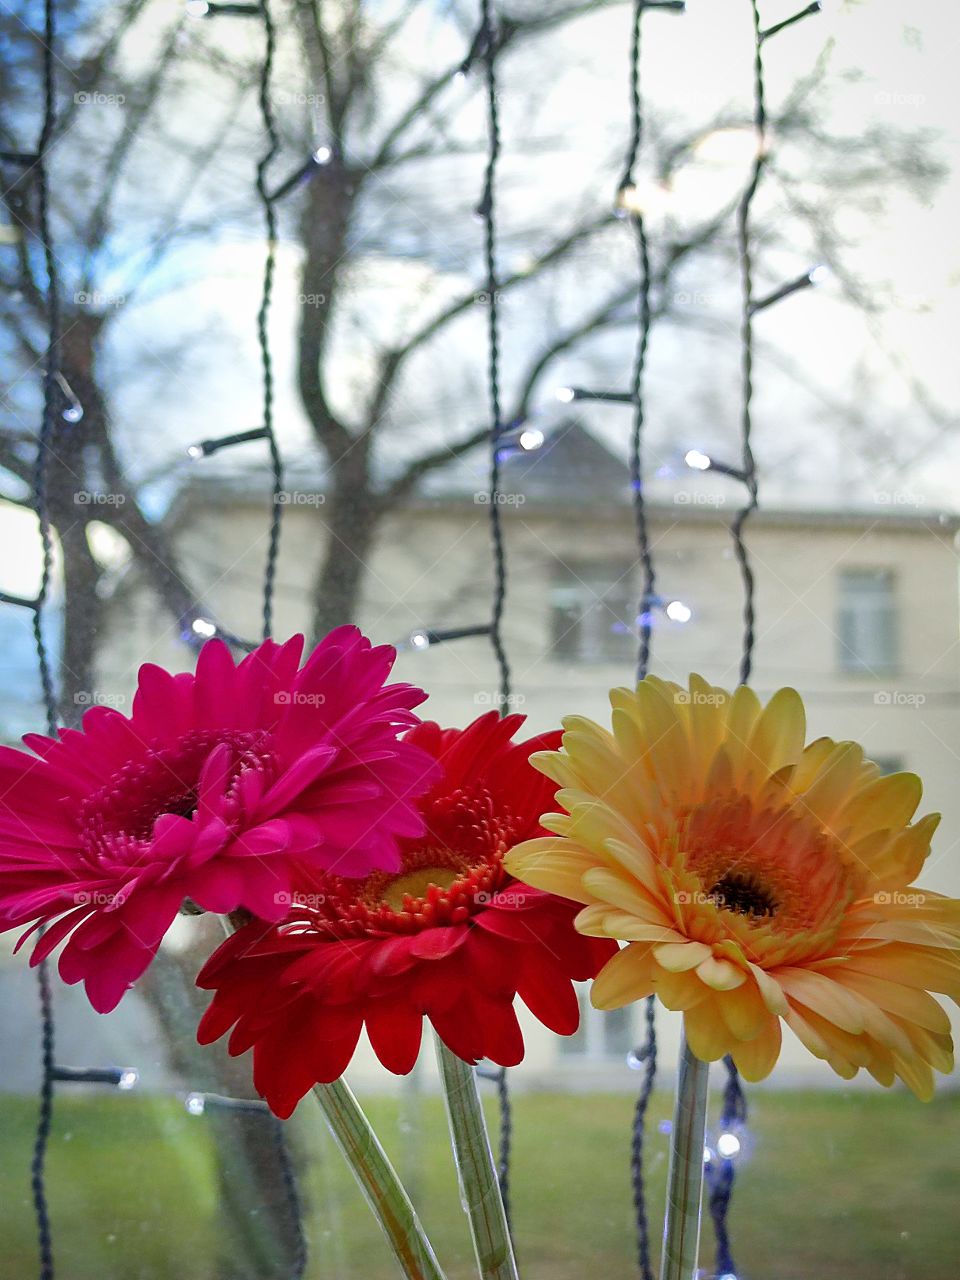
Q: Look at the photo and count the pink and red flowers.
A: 2